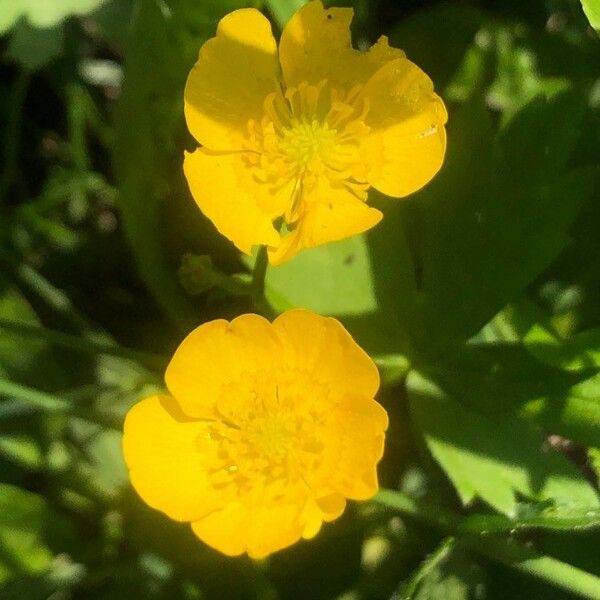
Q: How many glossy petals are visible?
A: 10